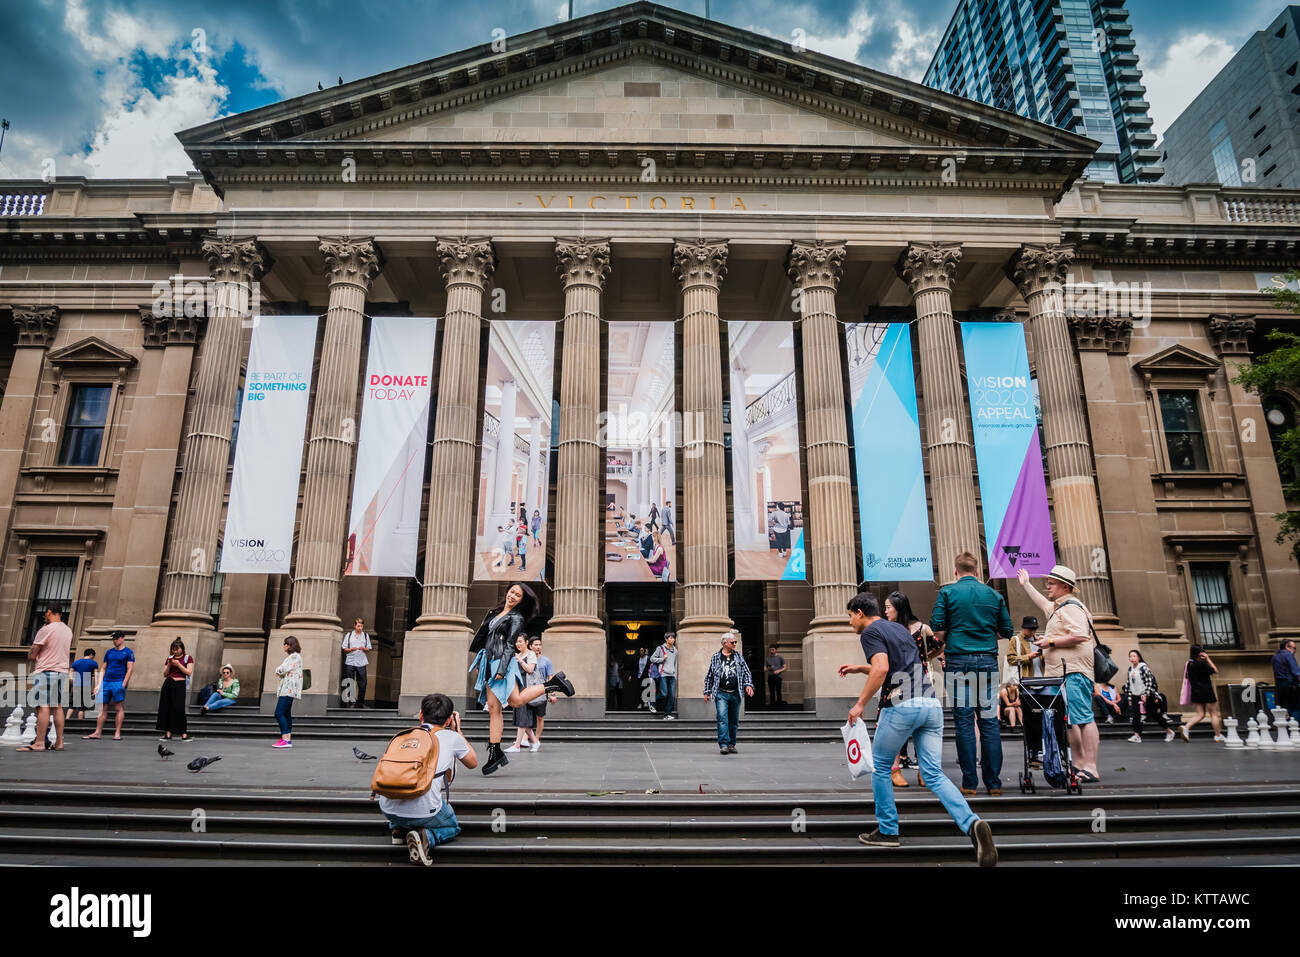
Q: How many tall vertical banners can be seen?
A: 7